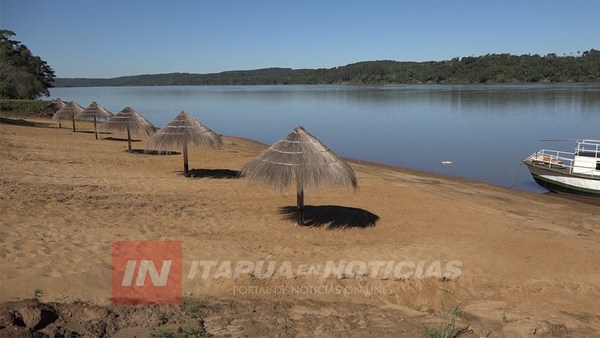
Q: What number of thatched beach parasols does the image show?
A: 6